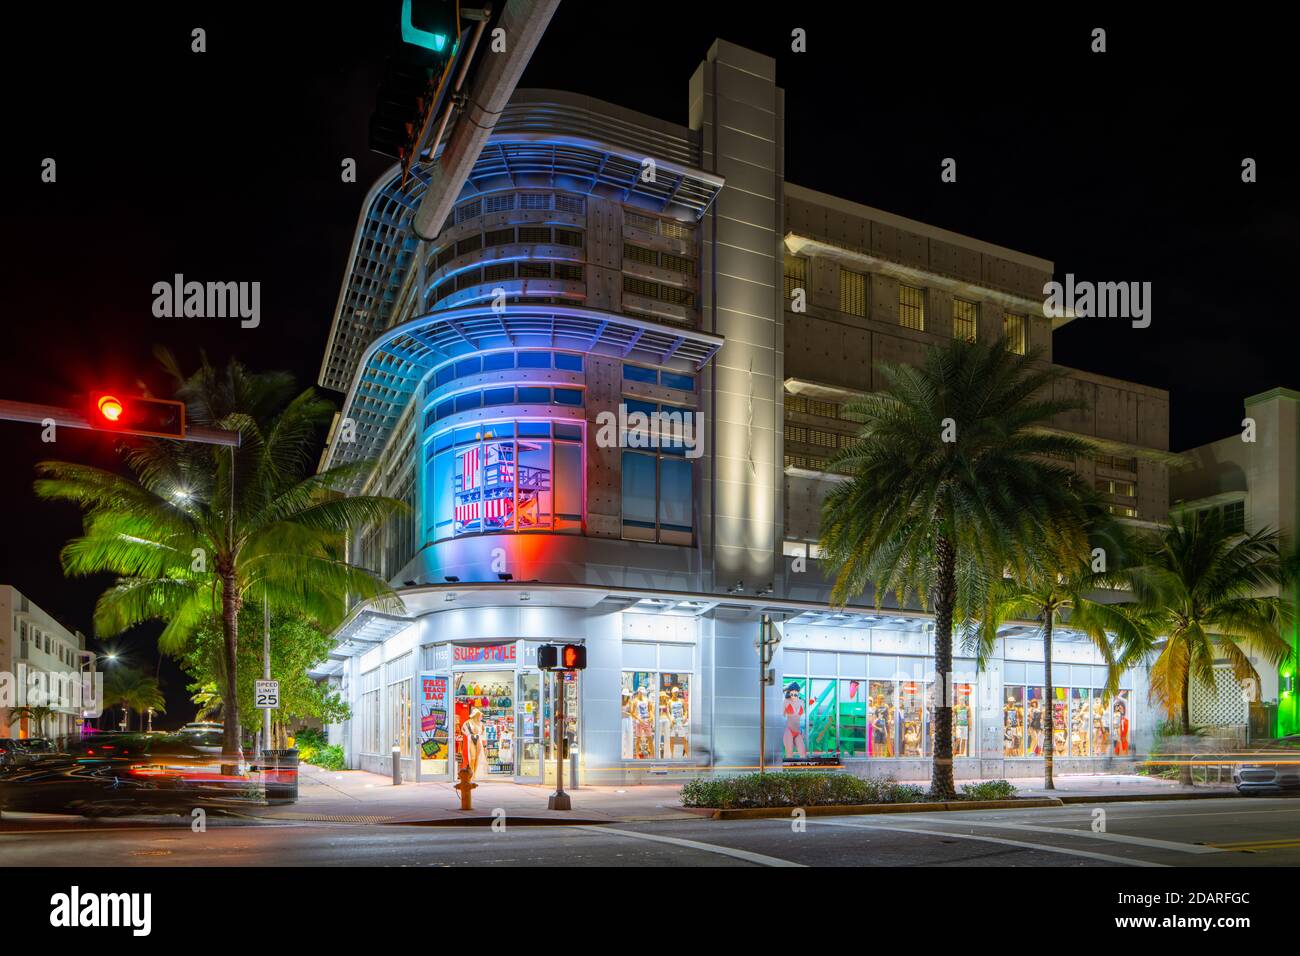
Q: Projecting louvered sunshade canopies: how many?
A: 2